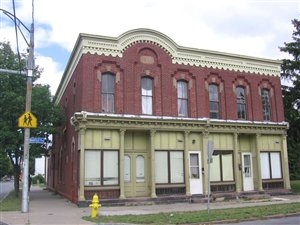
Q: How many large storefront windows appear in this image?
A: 4